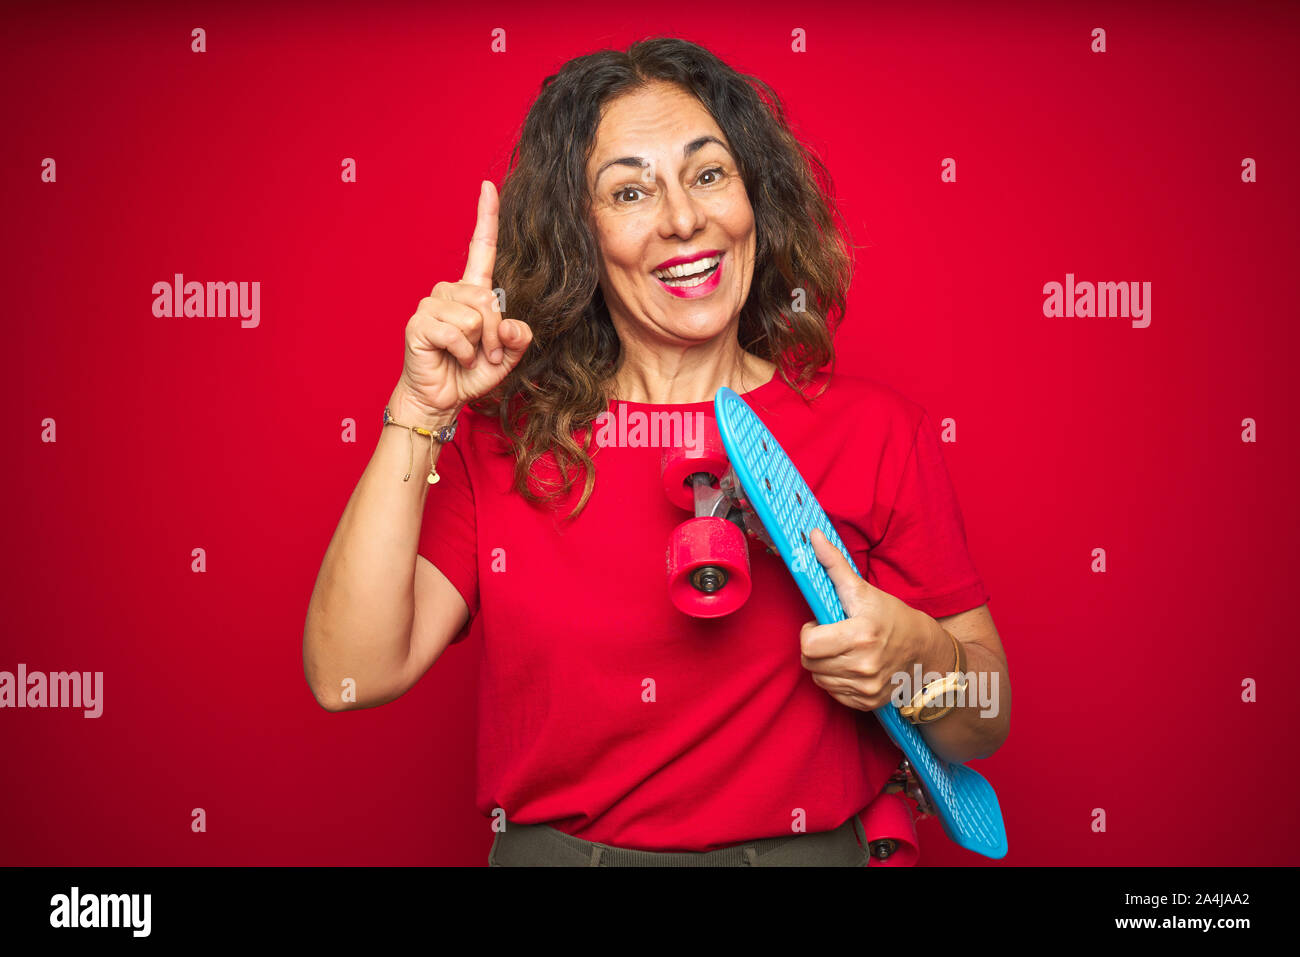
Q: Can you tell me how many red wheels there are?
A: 3